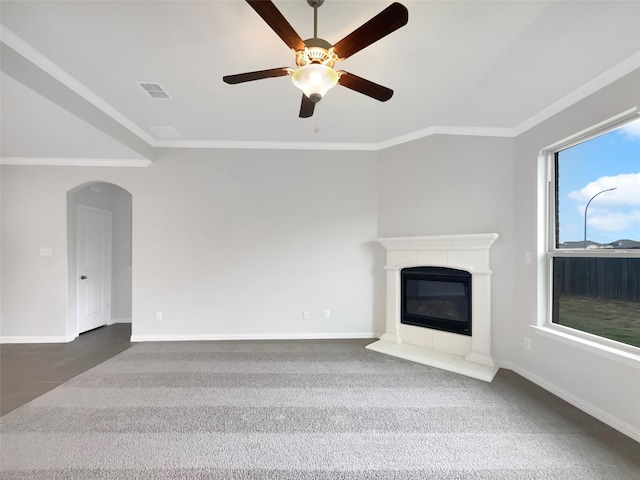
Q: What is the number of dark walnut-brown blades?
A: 5